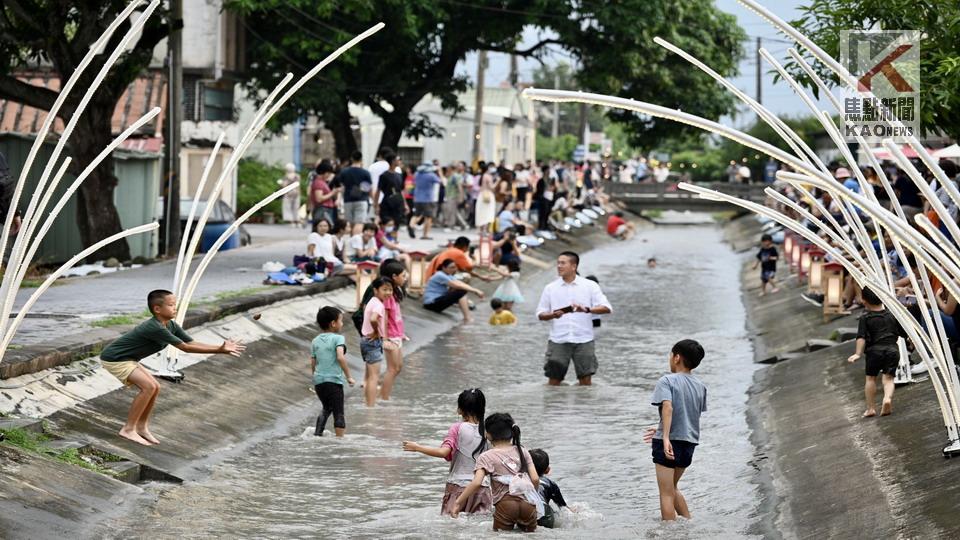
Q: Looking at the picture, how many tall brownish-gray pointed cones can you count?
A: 0